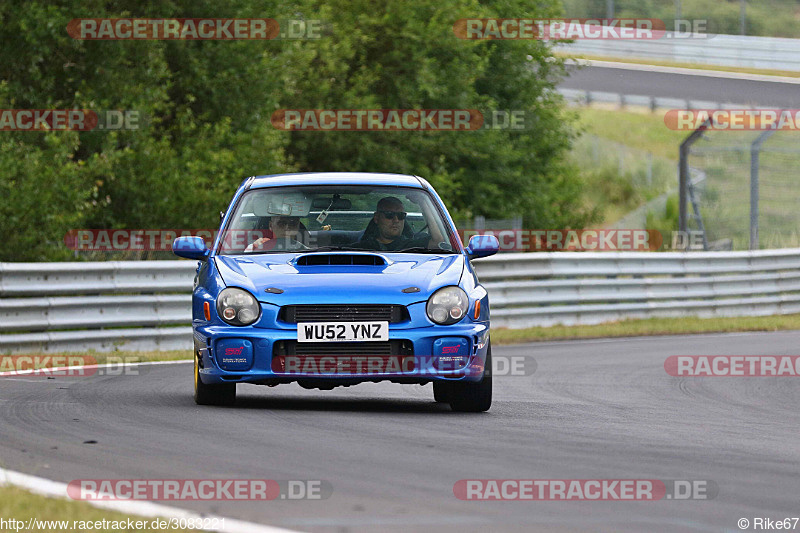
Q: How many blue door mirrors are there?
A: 2